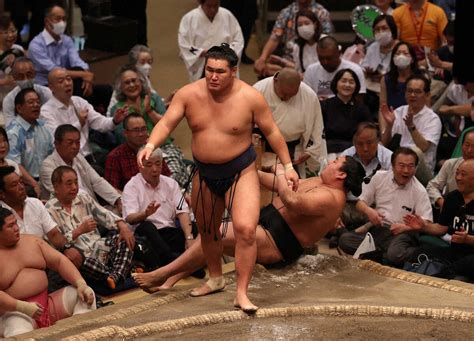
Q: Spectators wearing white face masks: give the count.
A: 5